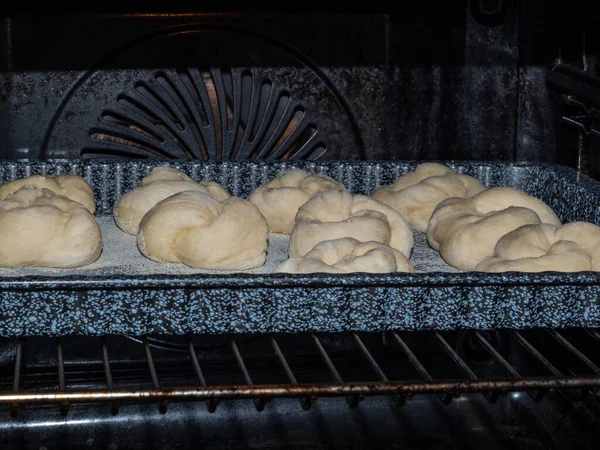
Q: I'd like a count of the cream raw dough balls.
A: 10